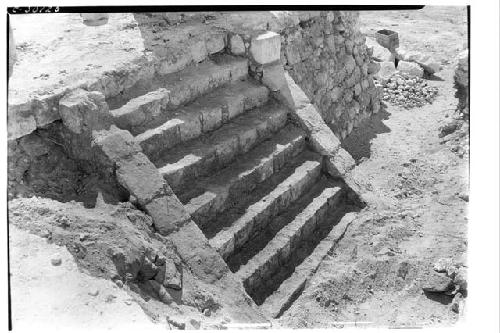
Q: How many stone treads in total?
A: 7